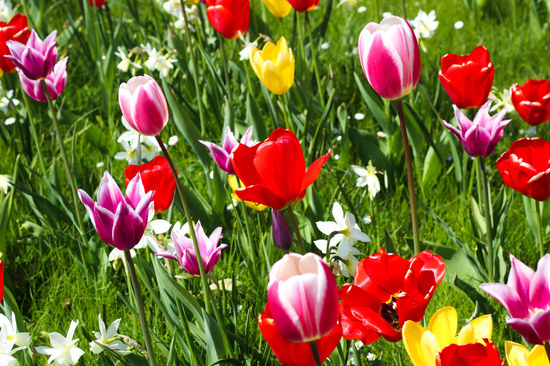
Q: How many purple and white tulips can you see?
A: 7